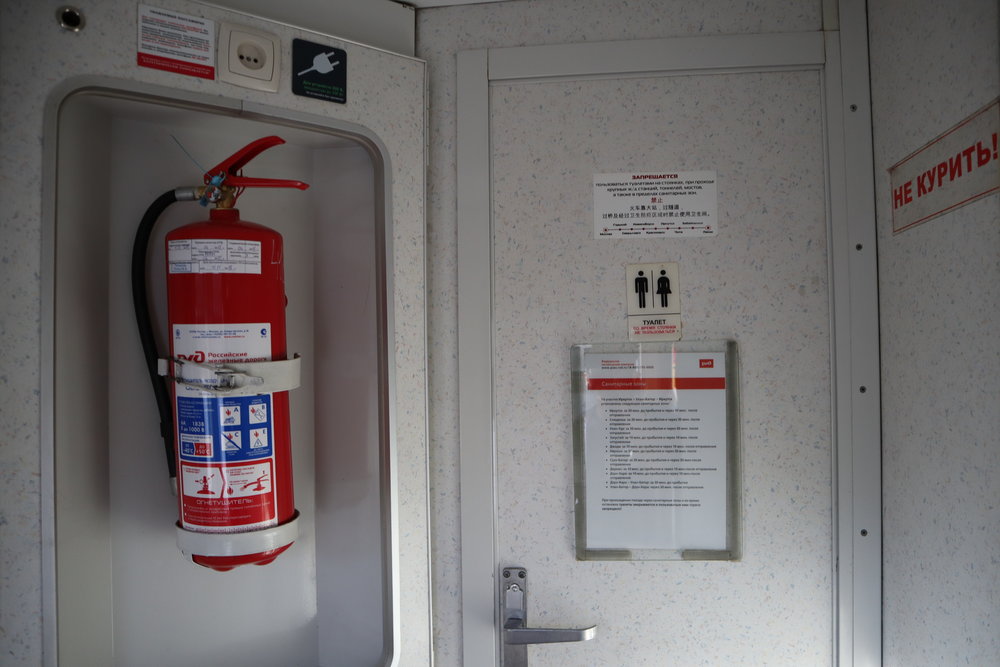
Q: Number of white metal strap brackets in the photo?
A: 2